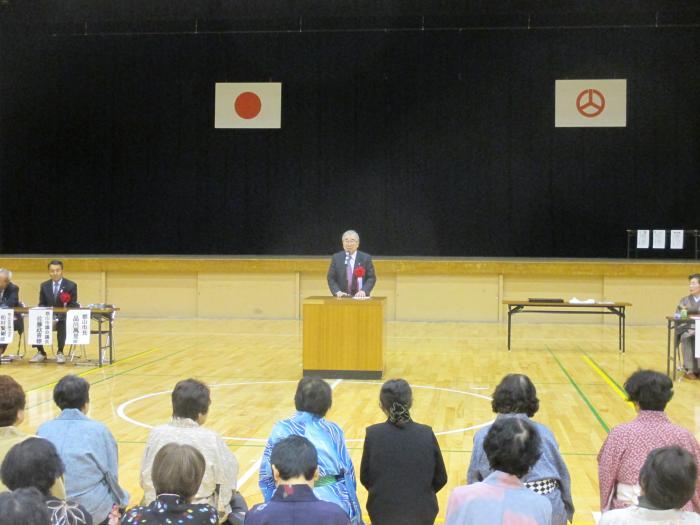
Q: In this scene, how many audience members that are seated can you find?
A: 13